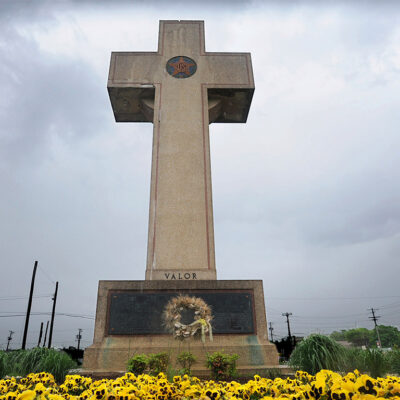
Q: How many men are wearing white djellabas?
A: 0